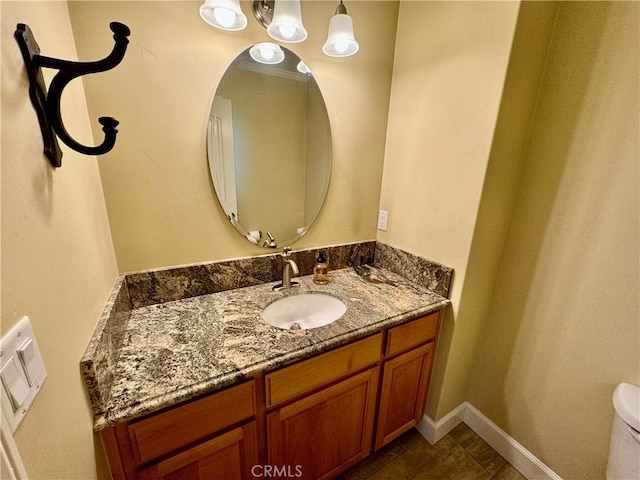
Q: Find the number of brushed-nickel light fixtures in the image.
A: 1